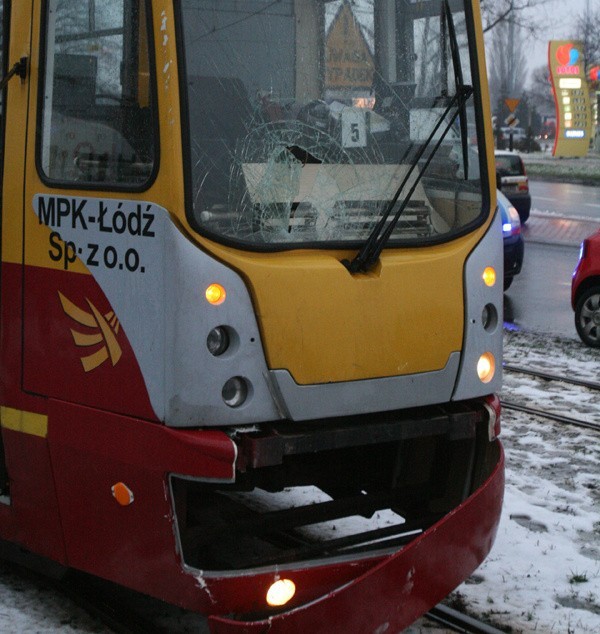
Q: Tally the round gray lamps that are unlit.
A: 3